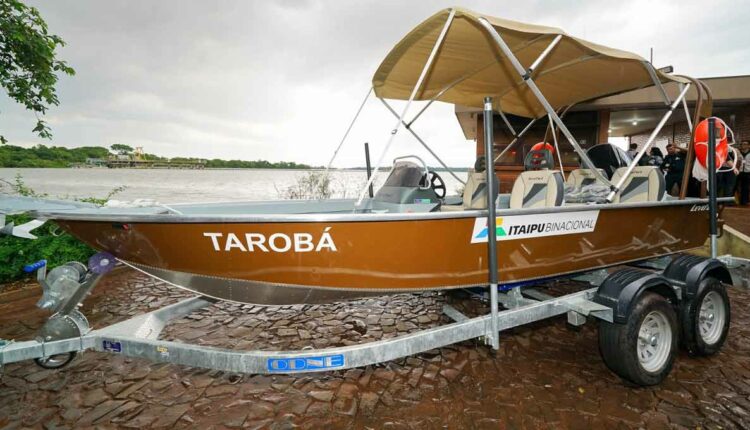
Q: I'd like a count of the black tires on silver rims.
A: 2